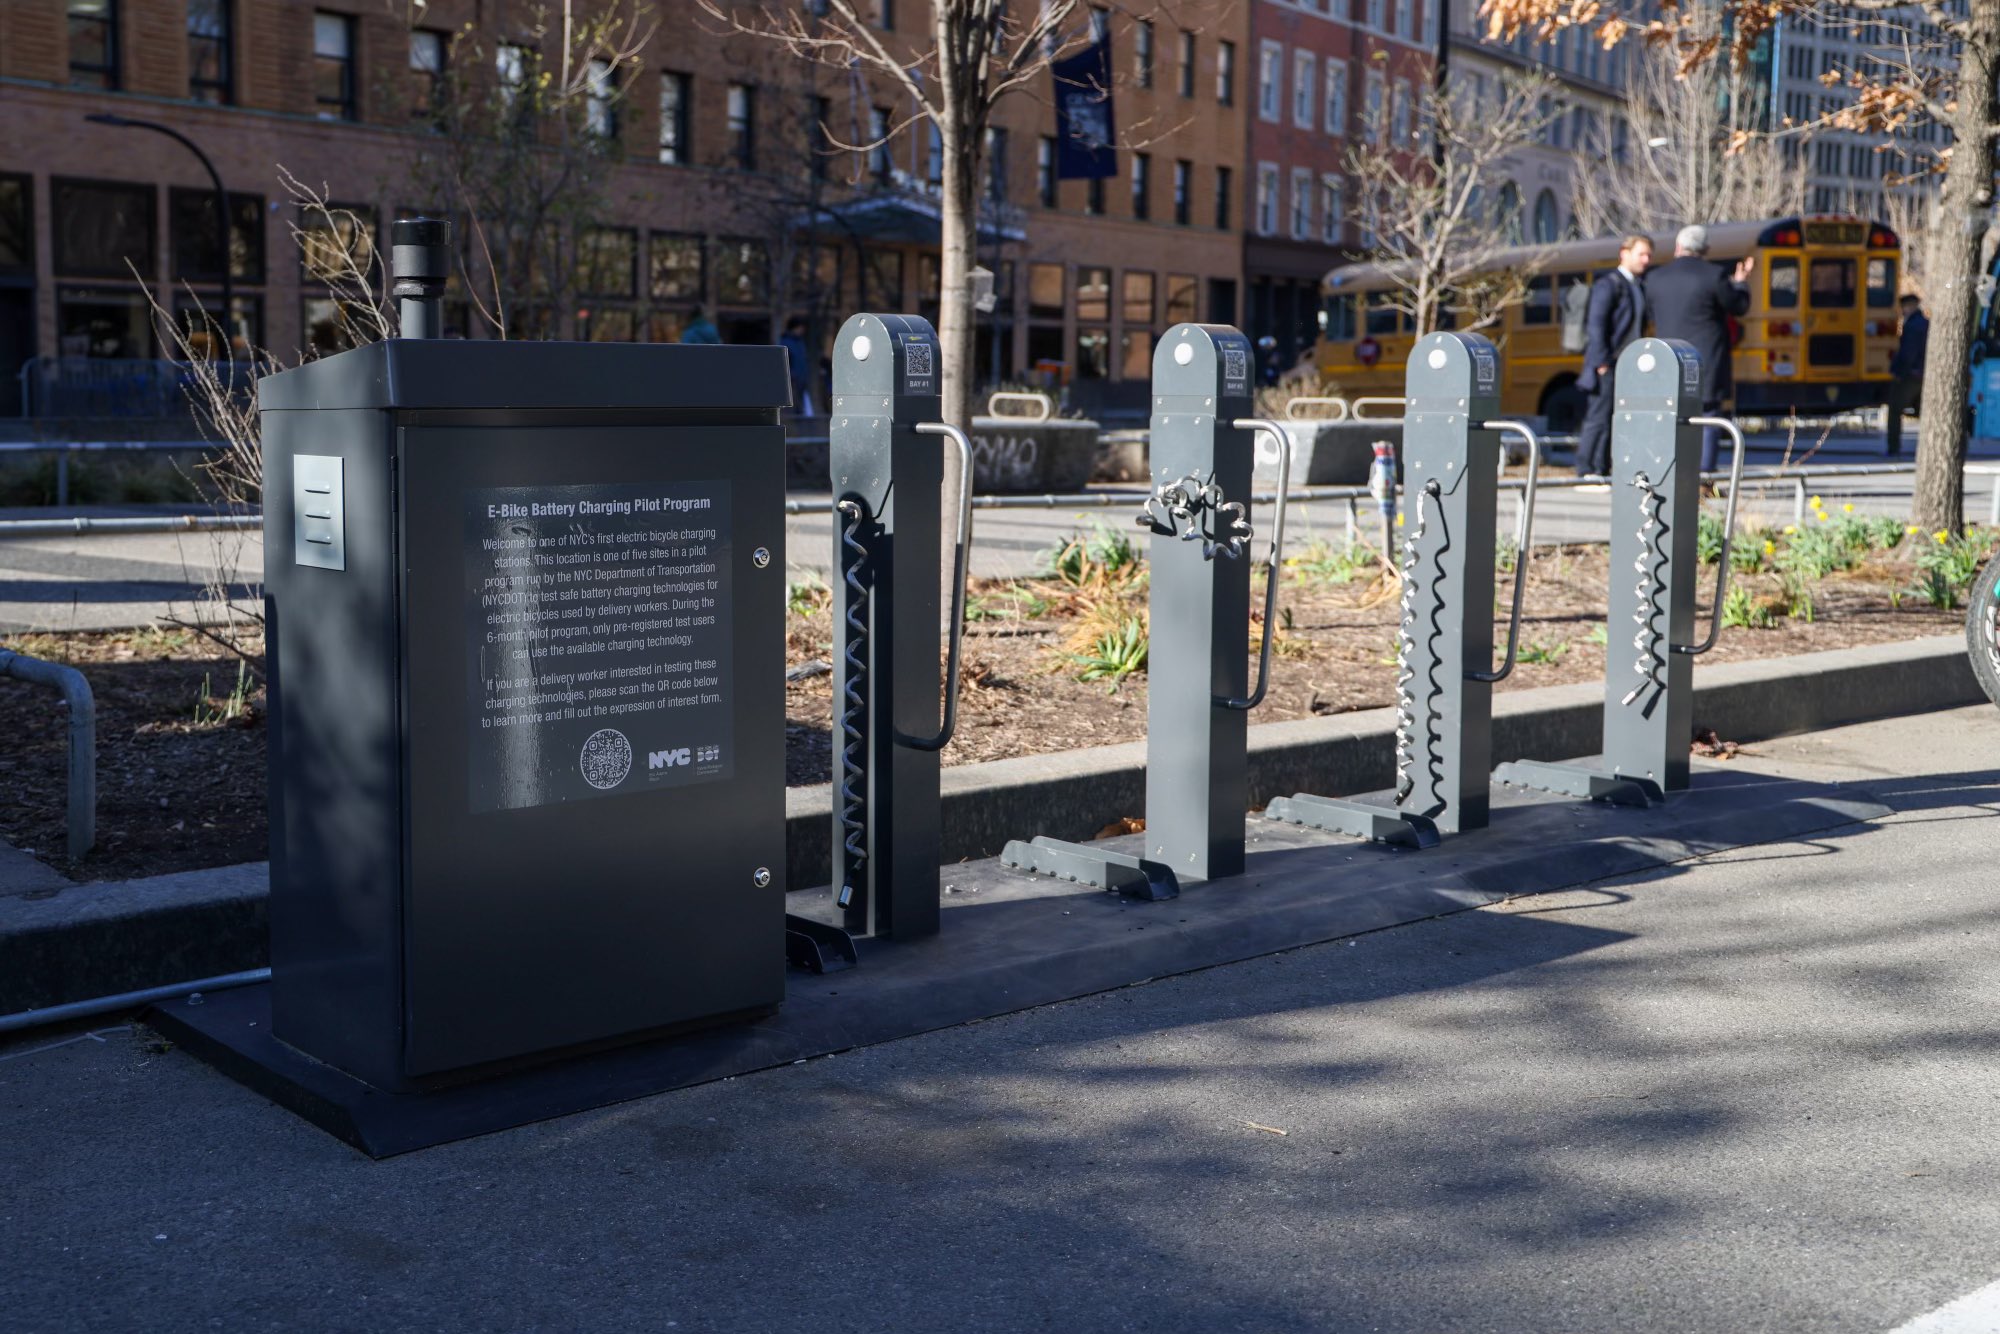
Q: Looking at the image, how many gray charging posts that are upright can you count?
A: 4